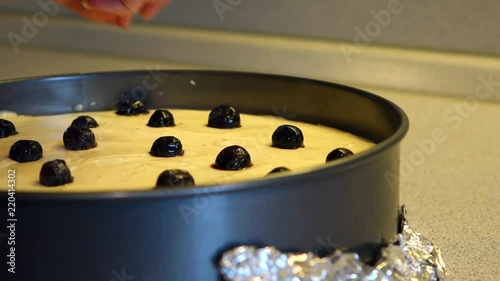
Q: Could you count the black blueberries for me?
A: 14